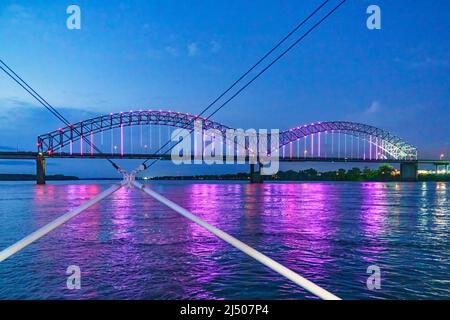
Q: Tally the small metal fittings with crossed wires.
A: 1